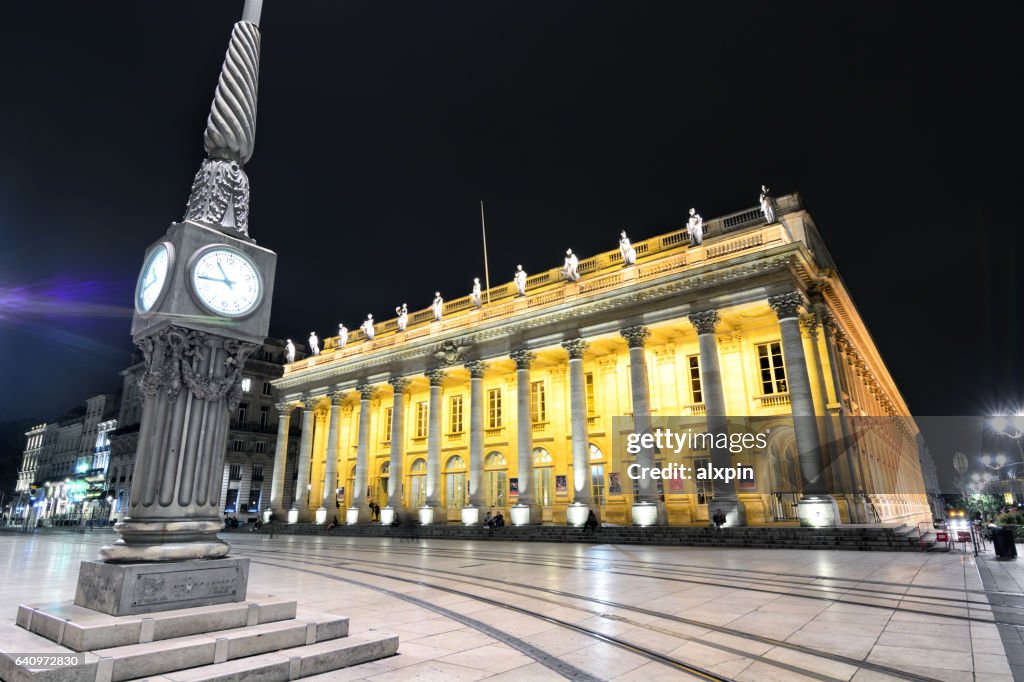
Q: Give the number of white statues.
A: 12